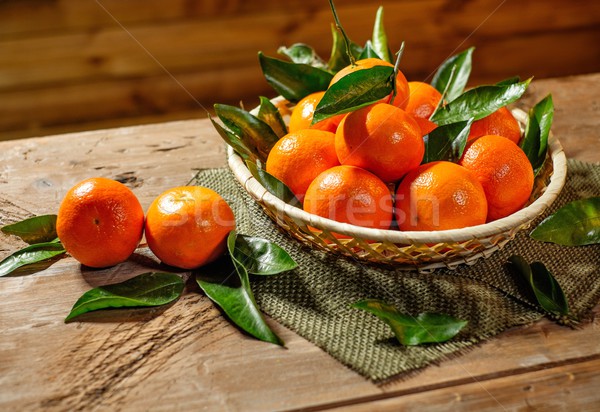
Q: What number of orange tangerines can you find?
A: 11